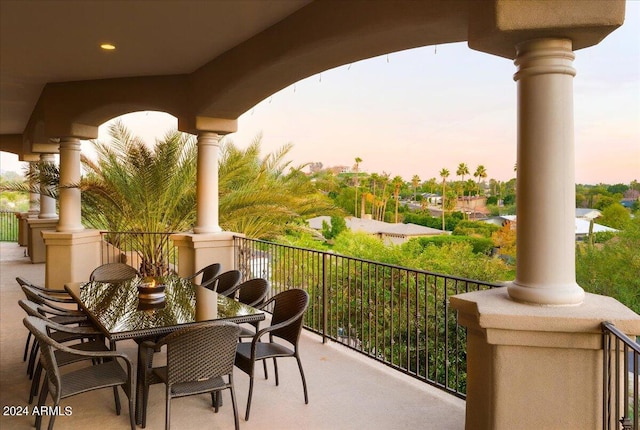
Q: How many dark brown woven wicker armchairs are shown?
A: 10